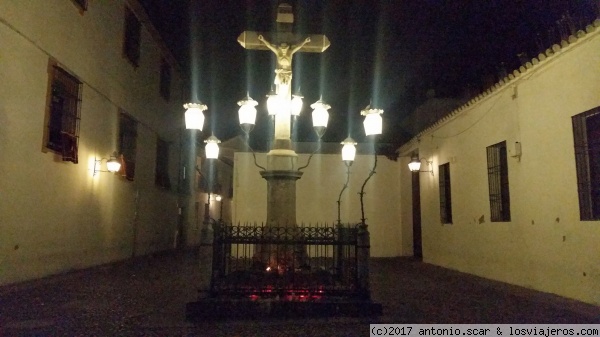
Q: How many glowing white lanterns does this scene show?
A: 8